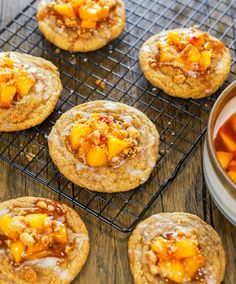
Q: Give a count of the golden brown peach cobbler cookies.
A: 6